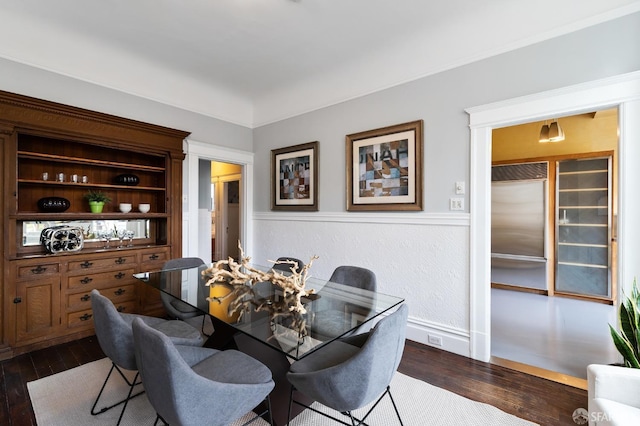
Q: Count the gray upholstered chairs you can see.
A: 6